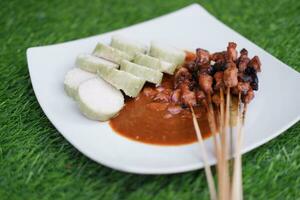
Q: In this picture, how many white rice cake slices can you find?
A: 9